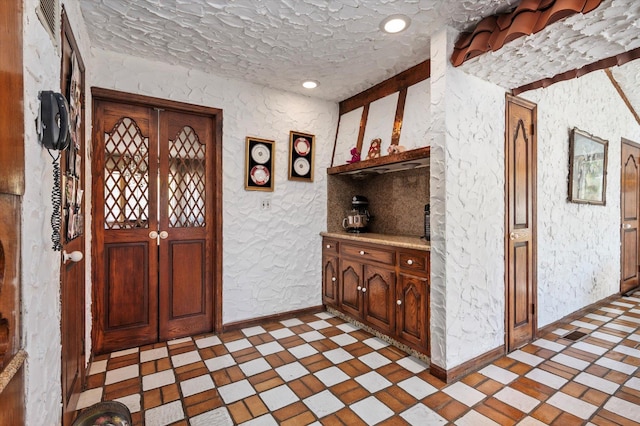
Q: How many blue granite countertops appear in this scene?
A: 0